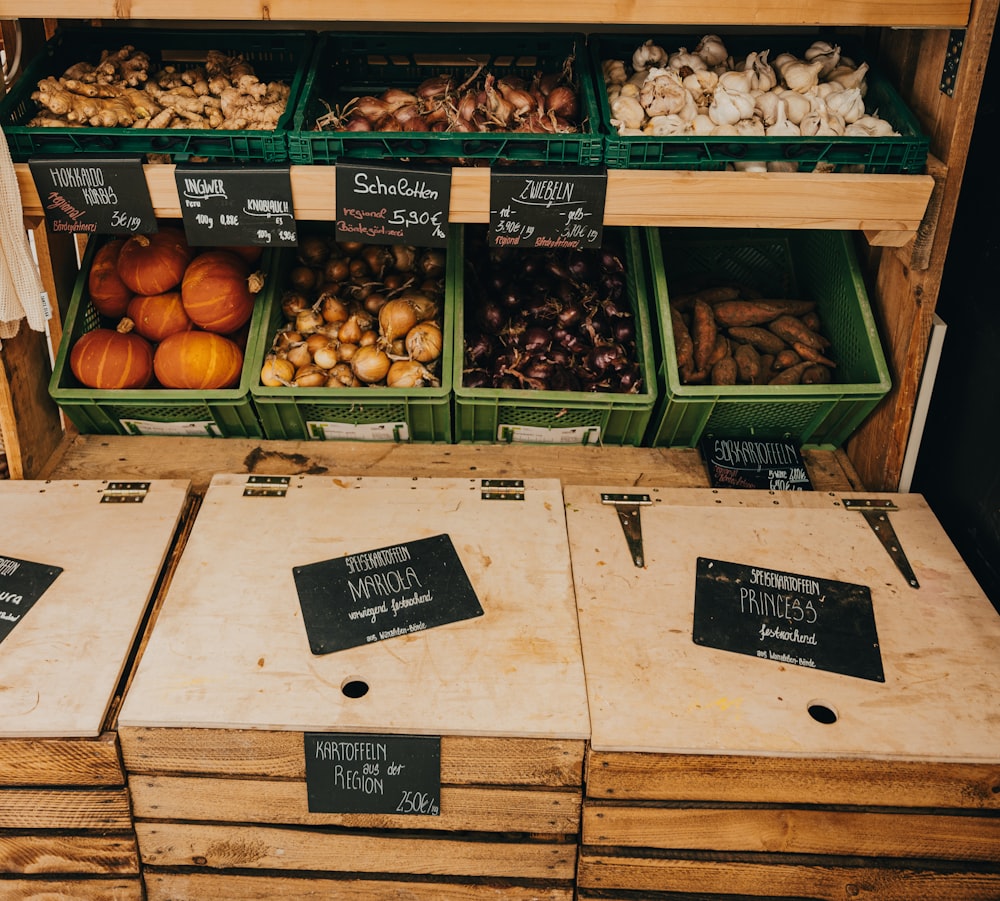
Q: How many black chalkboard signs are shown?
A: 9